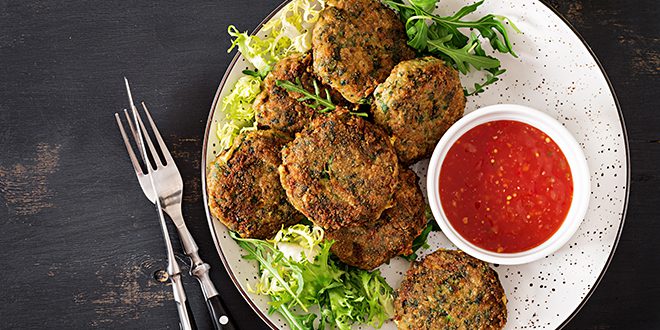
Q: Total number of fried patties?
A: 7